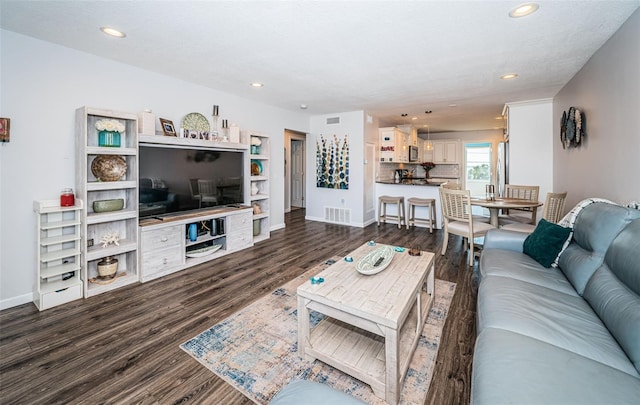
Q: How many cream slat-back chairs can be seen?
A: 4